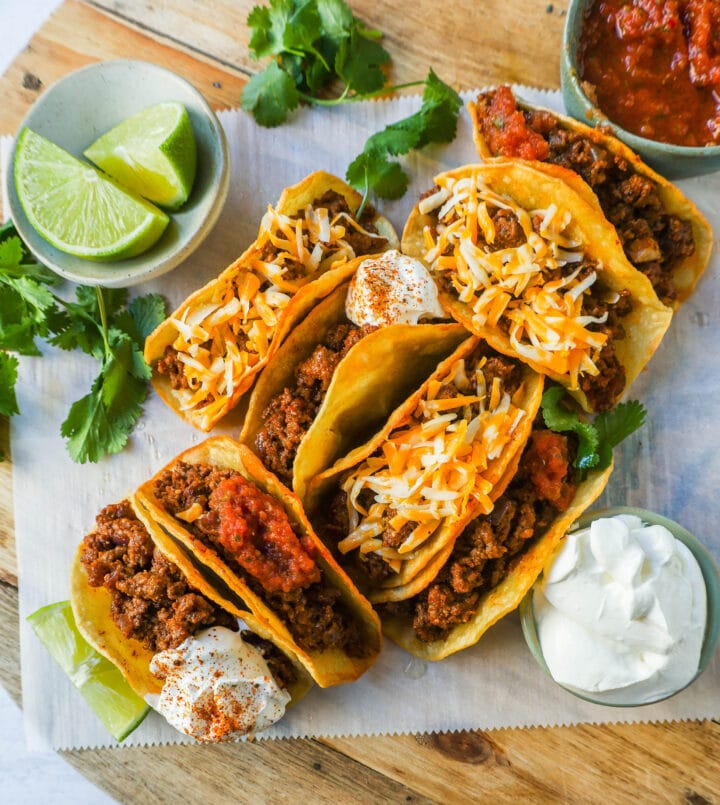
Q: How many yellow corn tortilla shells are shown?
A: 8